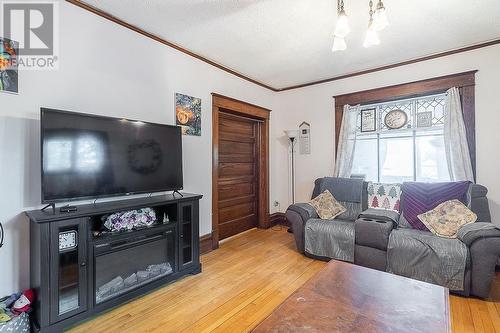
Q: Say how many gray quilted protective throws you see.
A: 2